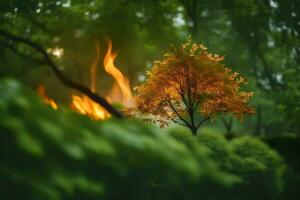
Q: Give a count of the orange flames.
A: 4